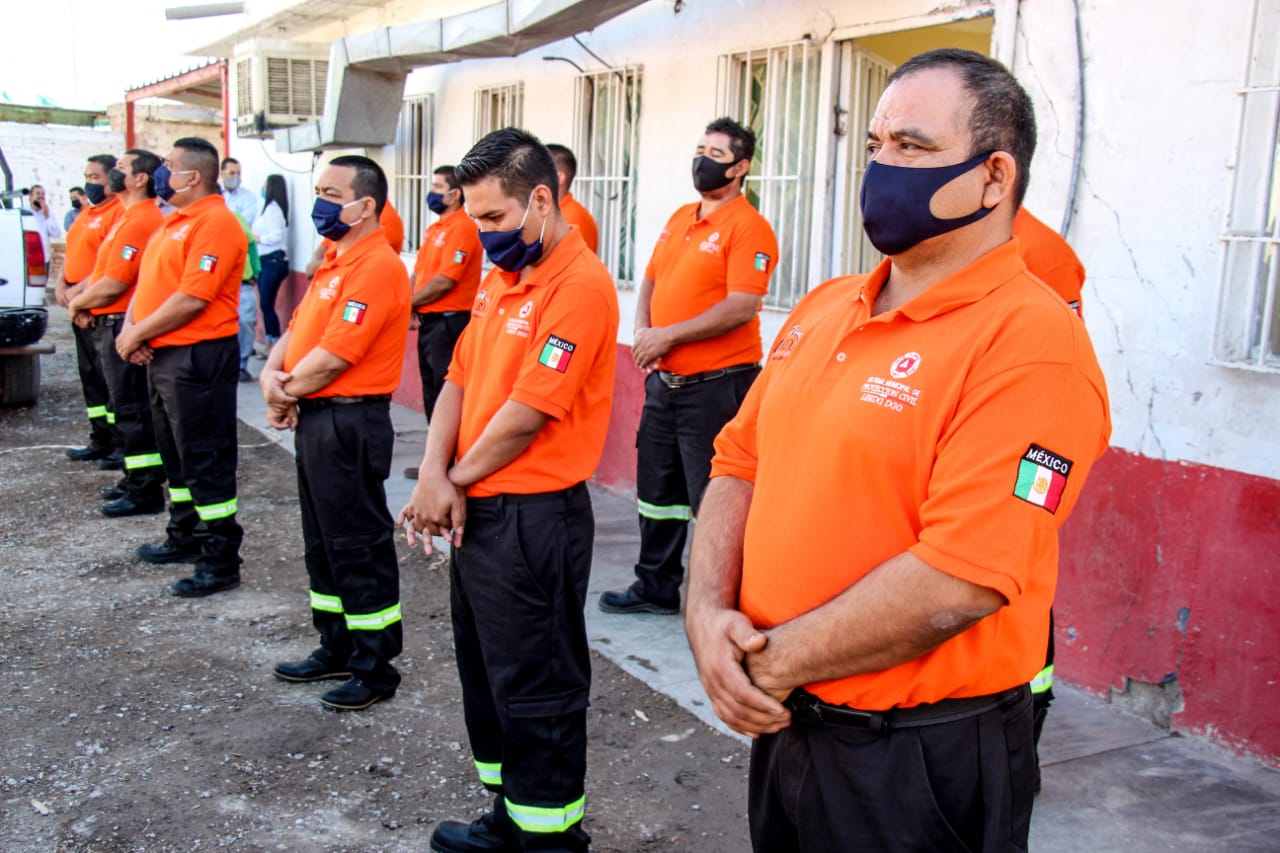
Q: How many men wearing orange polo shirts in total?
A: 11